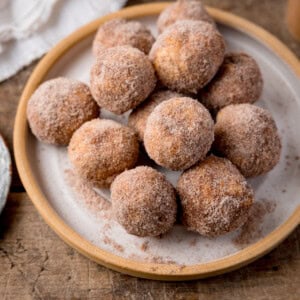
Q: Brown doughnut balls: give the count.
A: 12